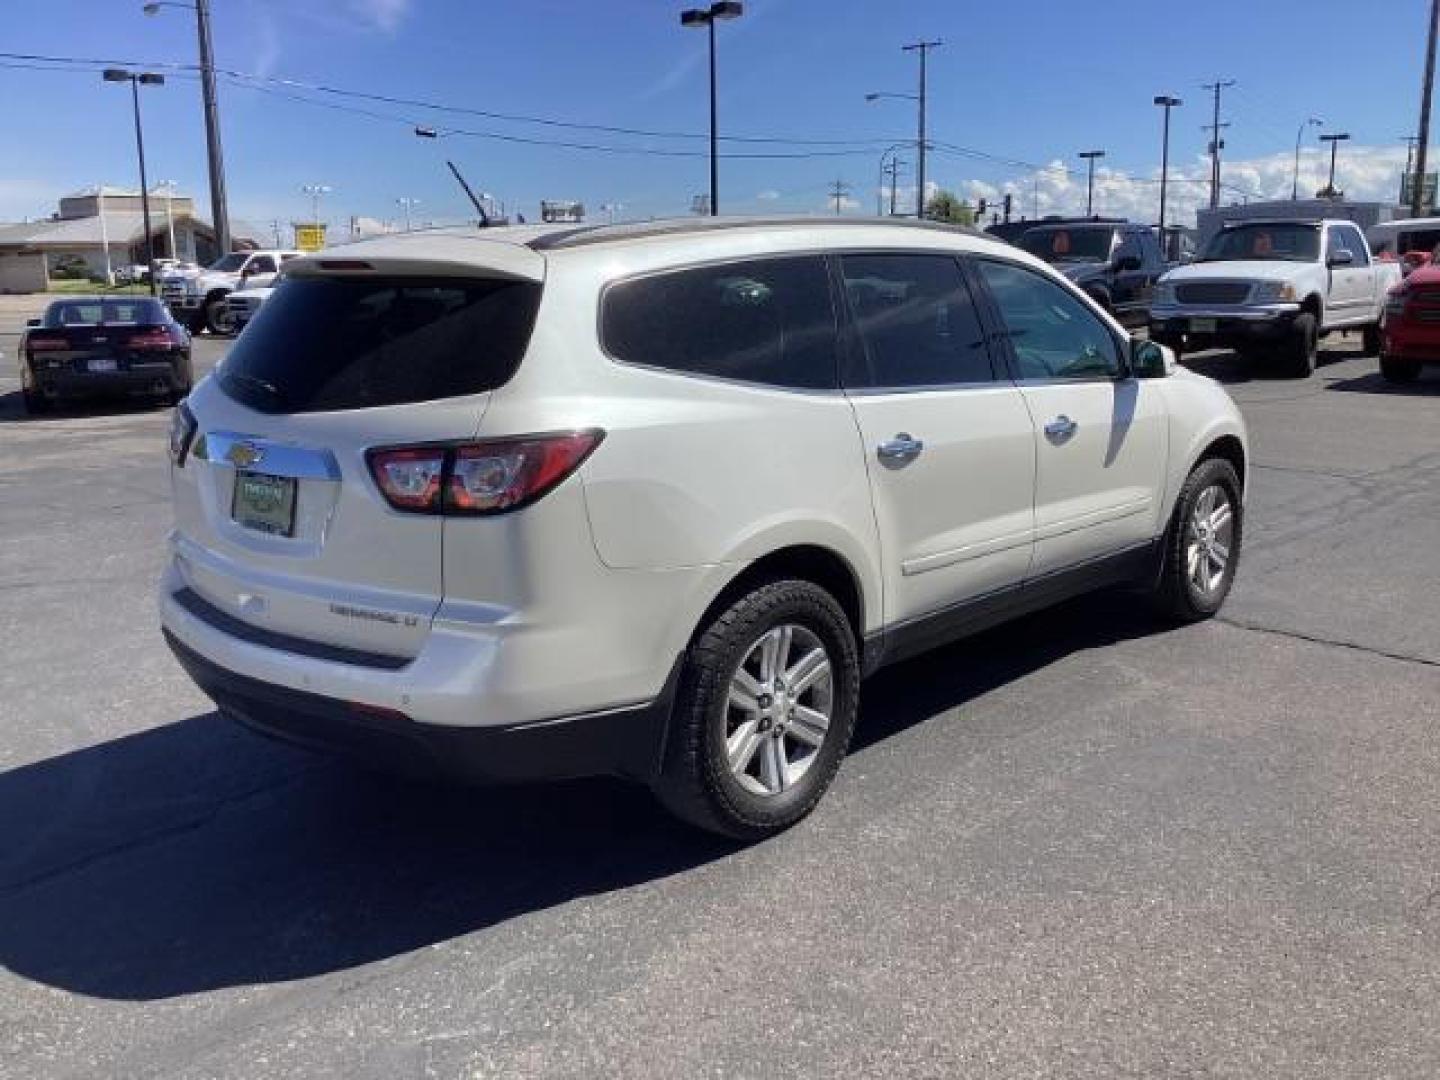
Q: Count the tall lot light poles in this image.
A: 5